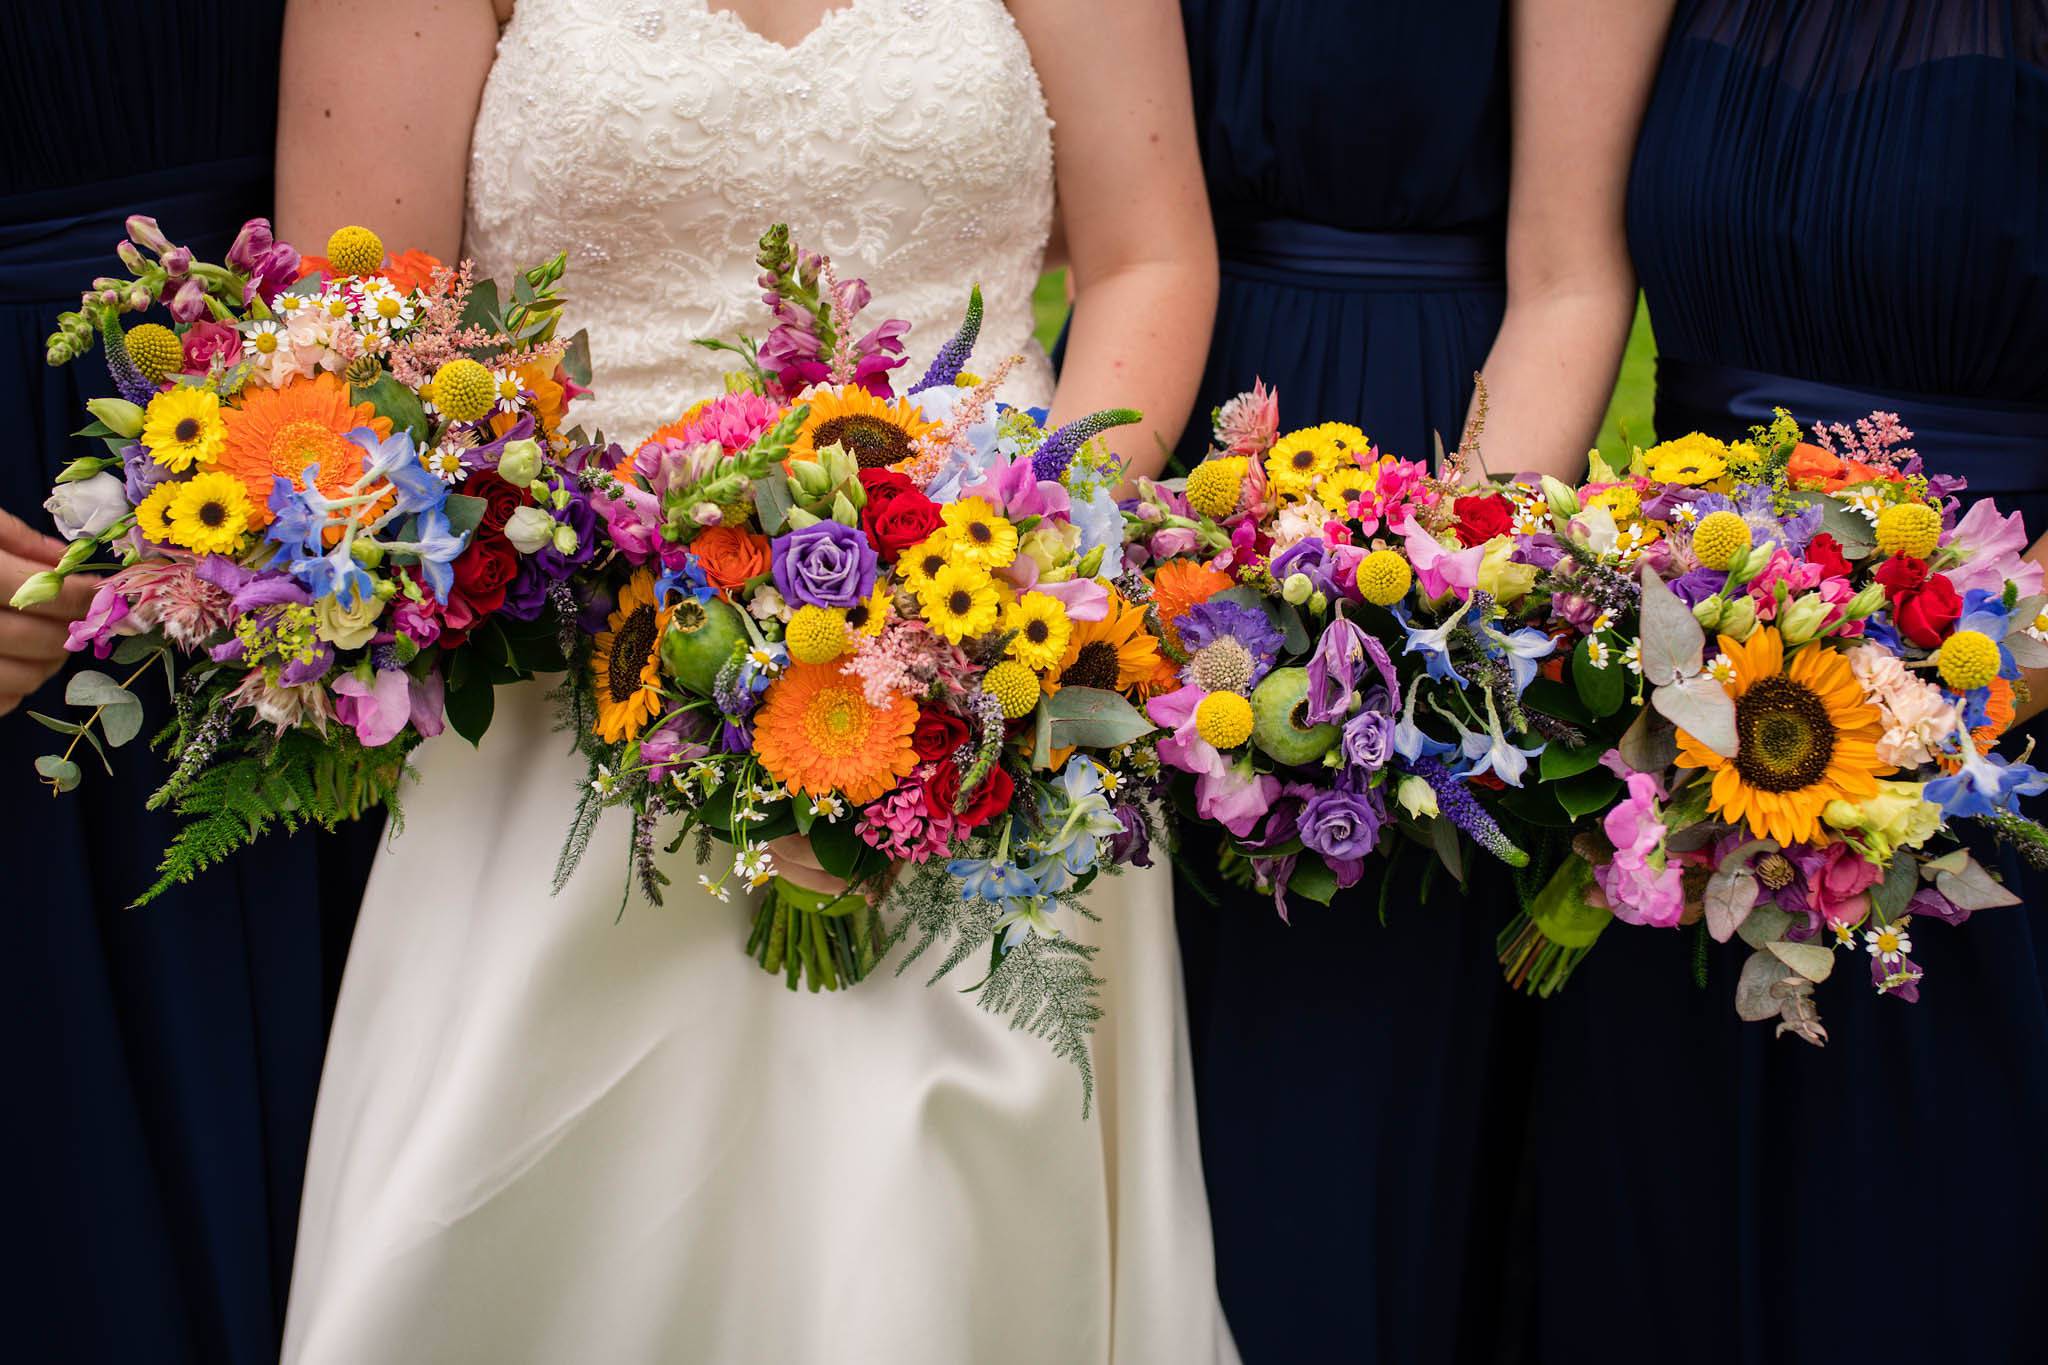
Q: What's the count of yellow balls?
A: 11